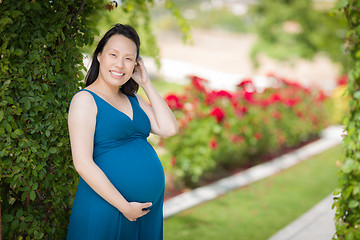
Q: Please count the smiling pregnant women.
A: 1